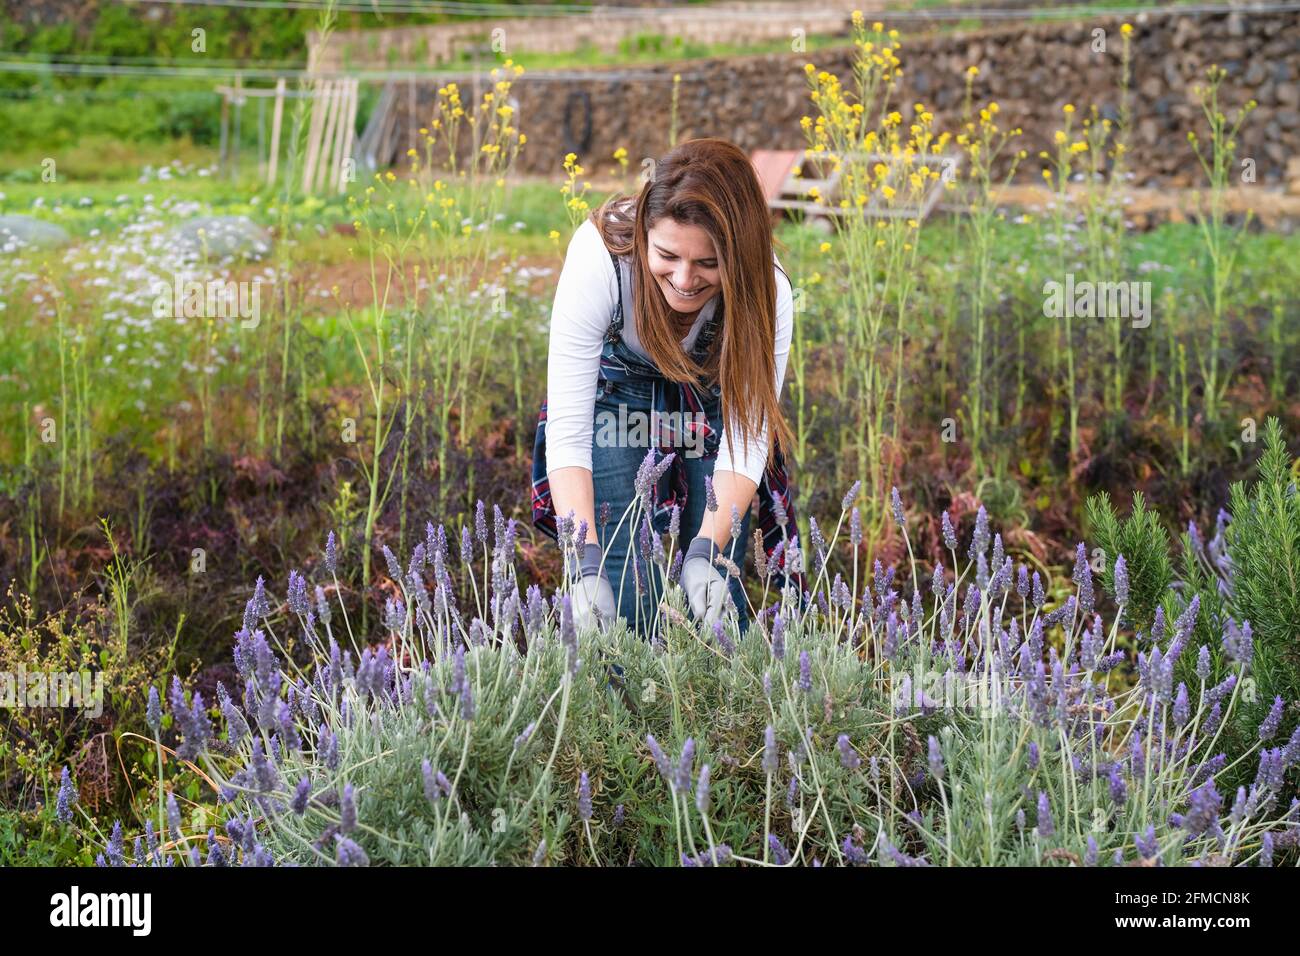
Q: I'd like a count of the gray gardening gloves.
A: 2